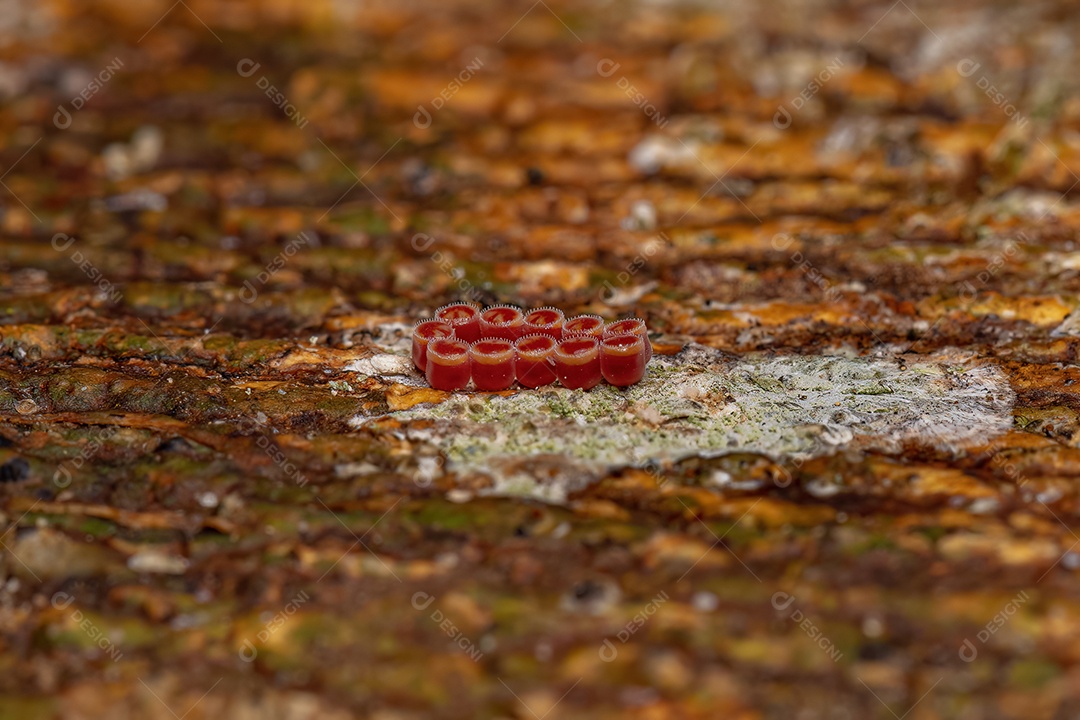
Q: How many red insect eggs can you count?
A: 11